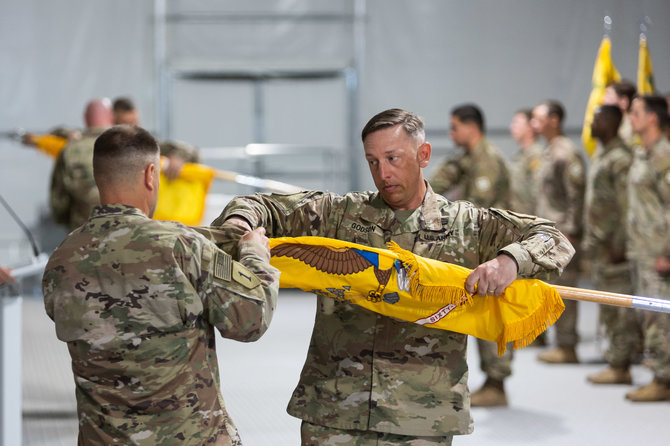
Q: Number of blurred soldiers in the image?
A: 8